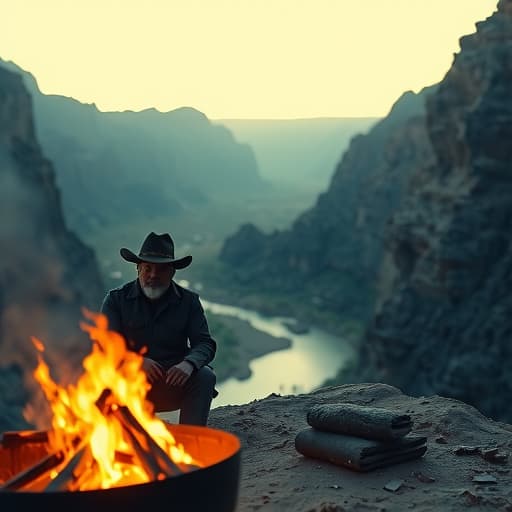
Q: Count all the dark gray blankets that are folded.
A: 2